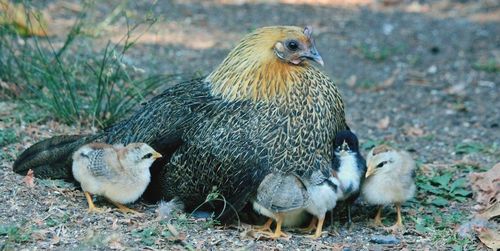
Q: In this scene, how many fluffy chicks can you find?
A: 5